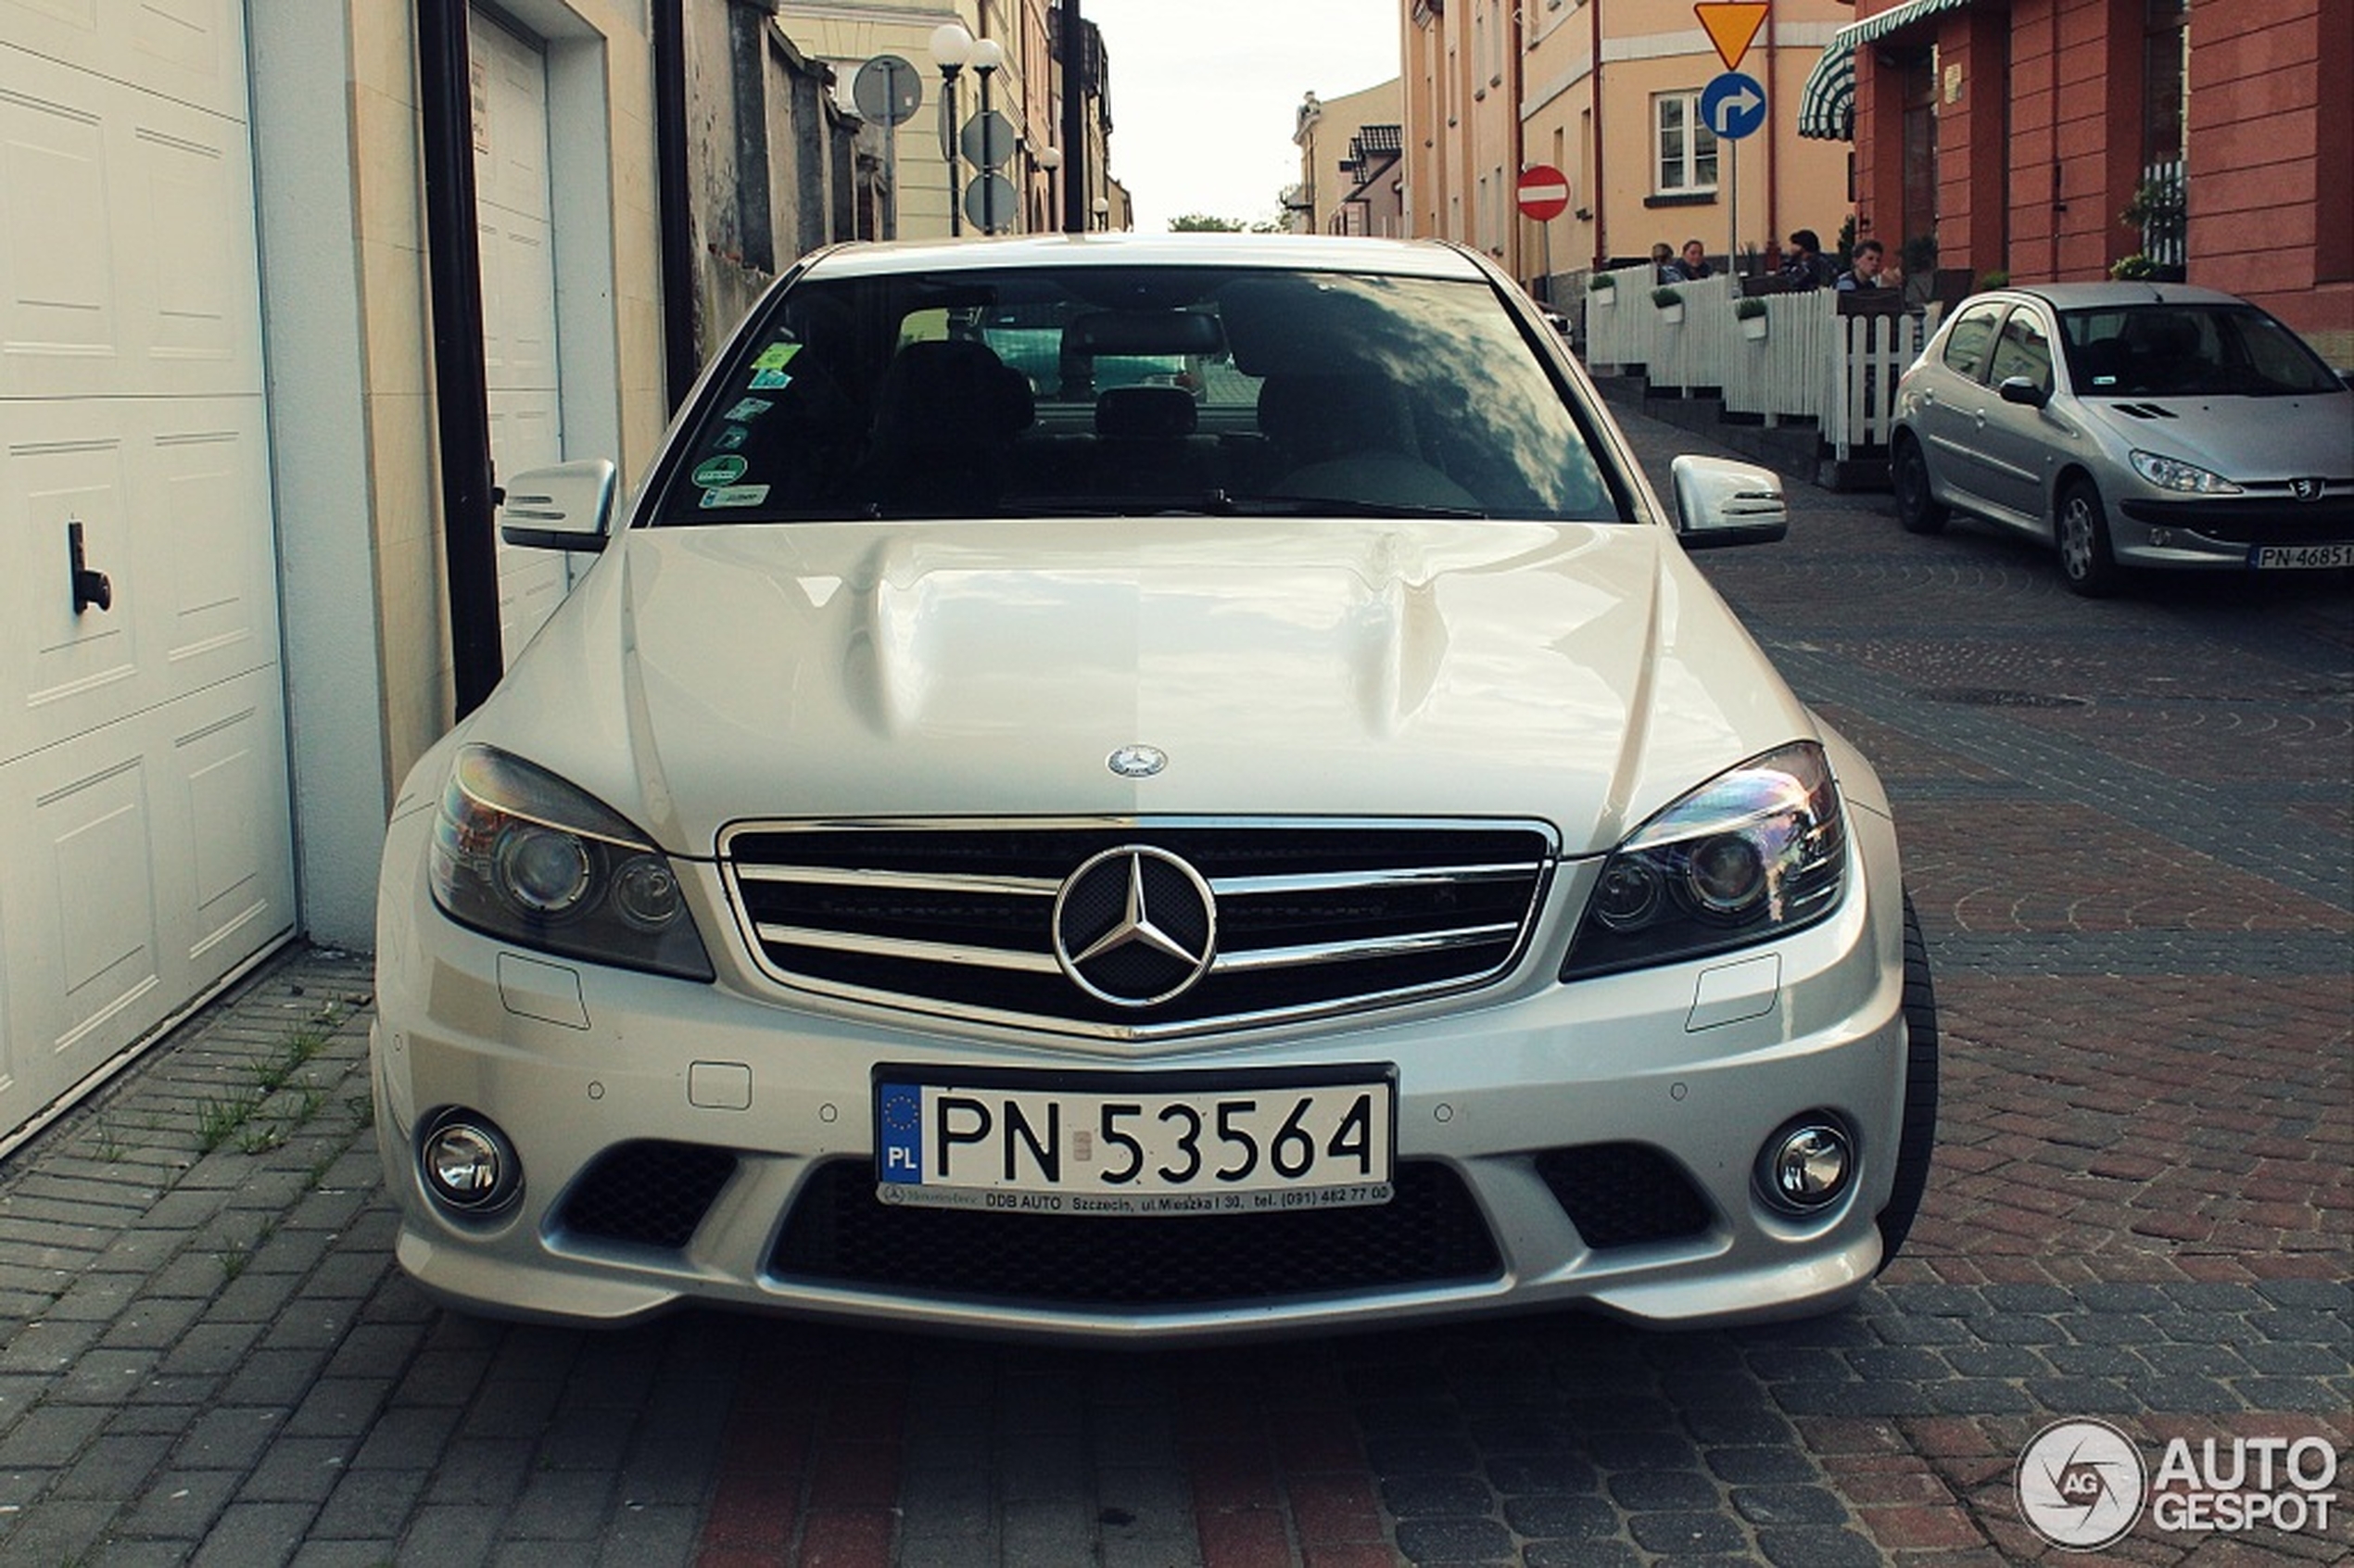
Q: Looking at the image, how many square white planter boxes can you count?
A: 3